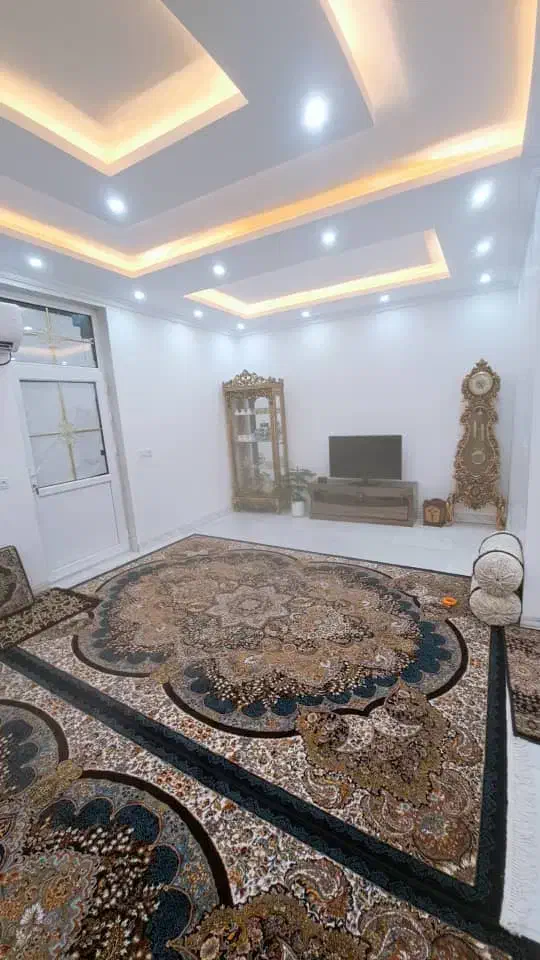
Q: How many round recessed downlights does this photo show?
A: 13